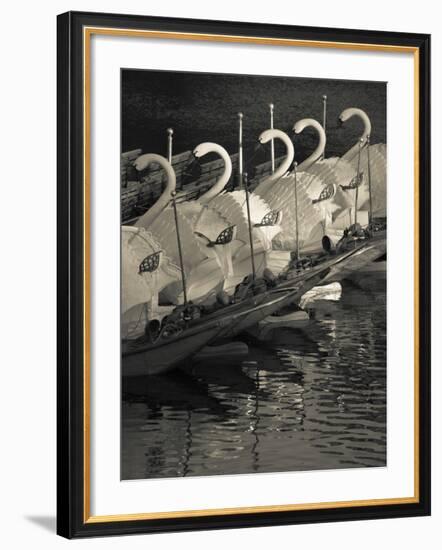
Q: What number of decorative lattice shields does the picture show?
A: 5